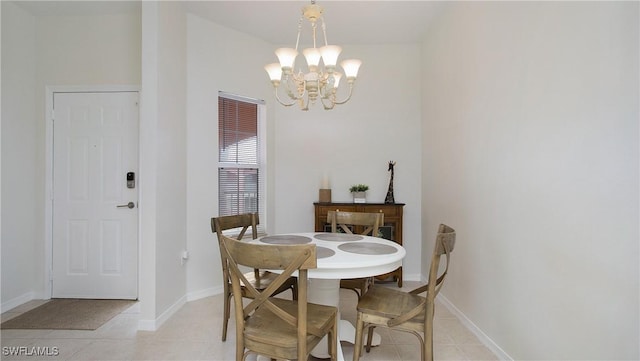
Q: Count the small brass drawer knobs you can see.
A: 2